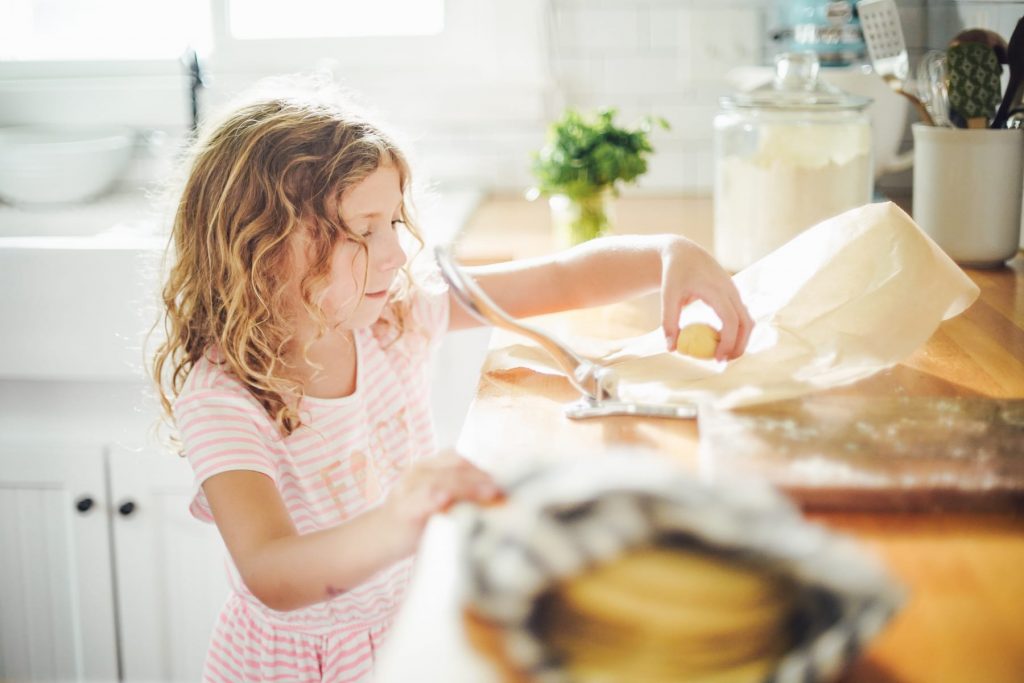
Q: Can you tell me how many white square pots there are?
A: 0